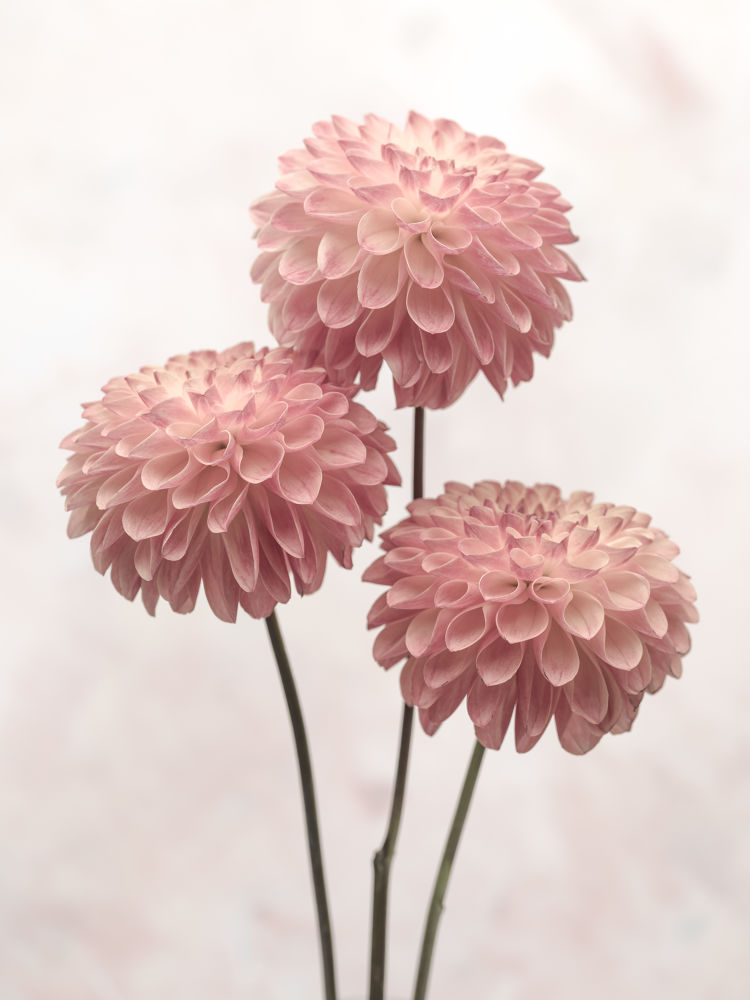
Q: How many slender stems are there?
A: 3